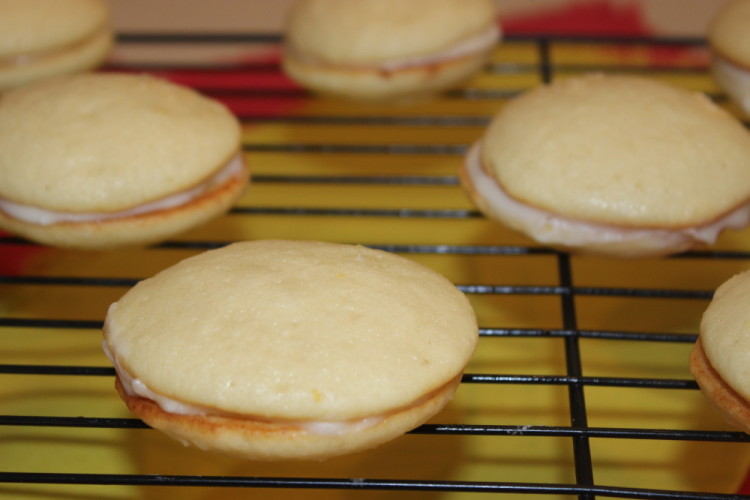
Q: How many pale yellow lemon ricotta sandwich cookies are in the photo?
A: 7